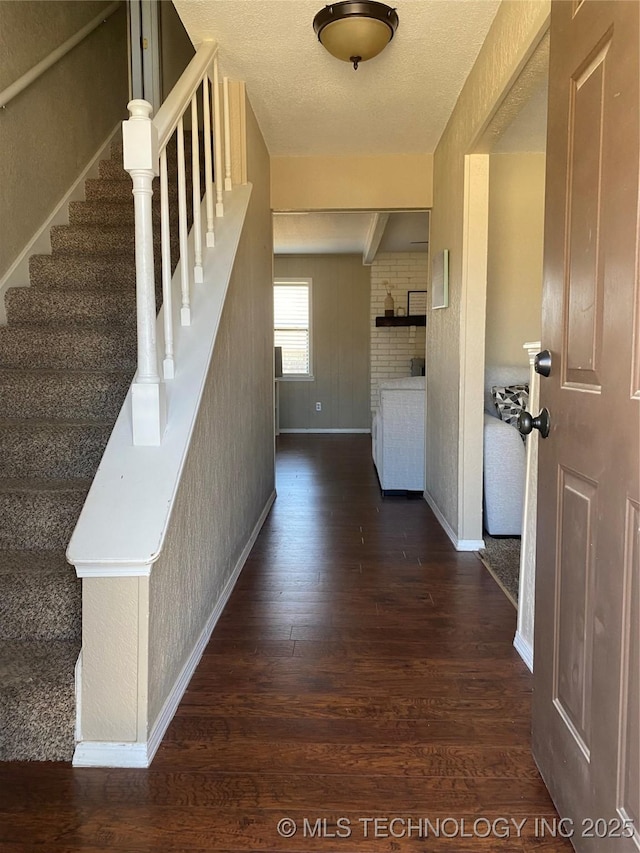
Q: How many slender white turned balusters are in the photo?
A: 6